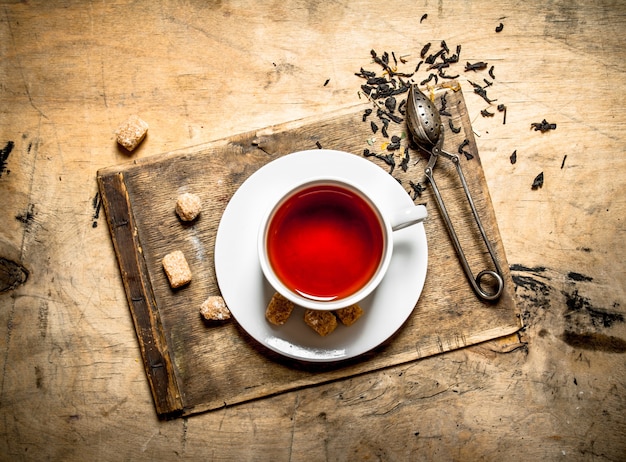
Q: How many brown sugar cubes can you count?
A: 7